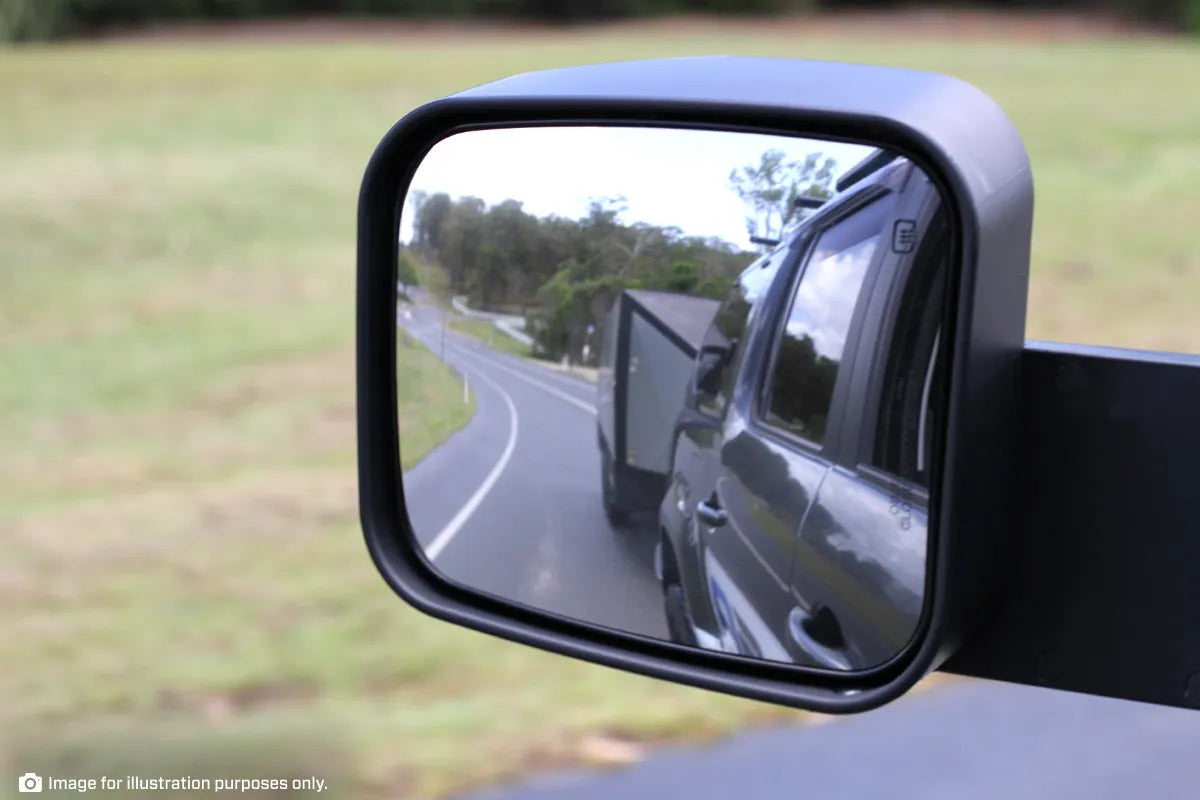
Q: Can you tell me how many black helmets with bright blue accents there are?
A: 0